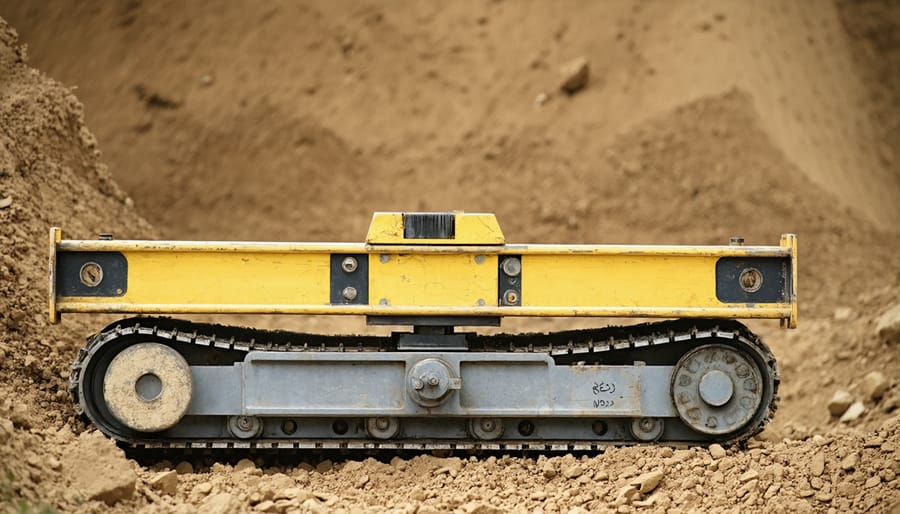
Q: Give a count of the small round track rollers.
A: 4